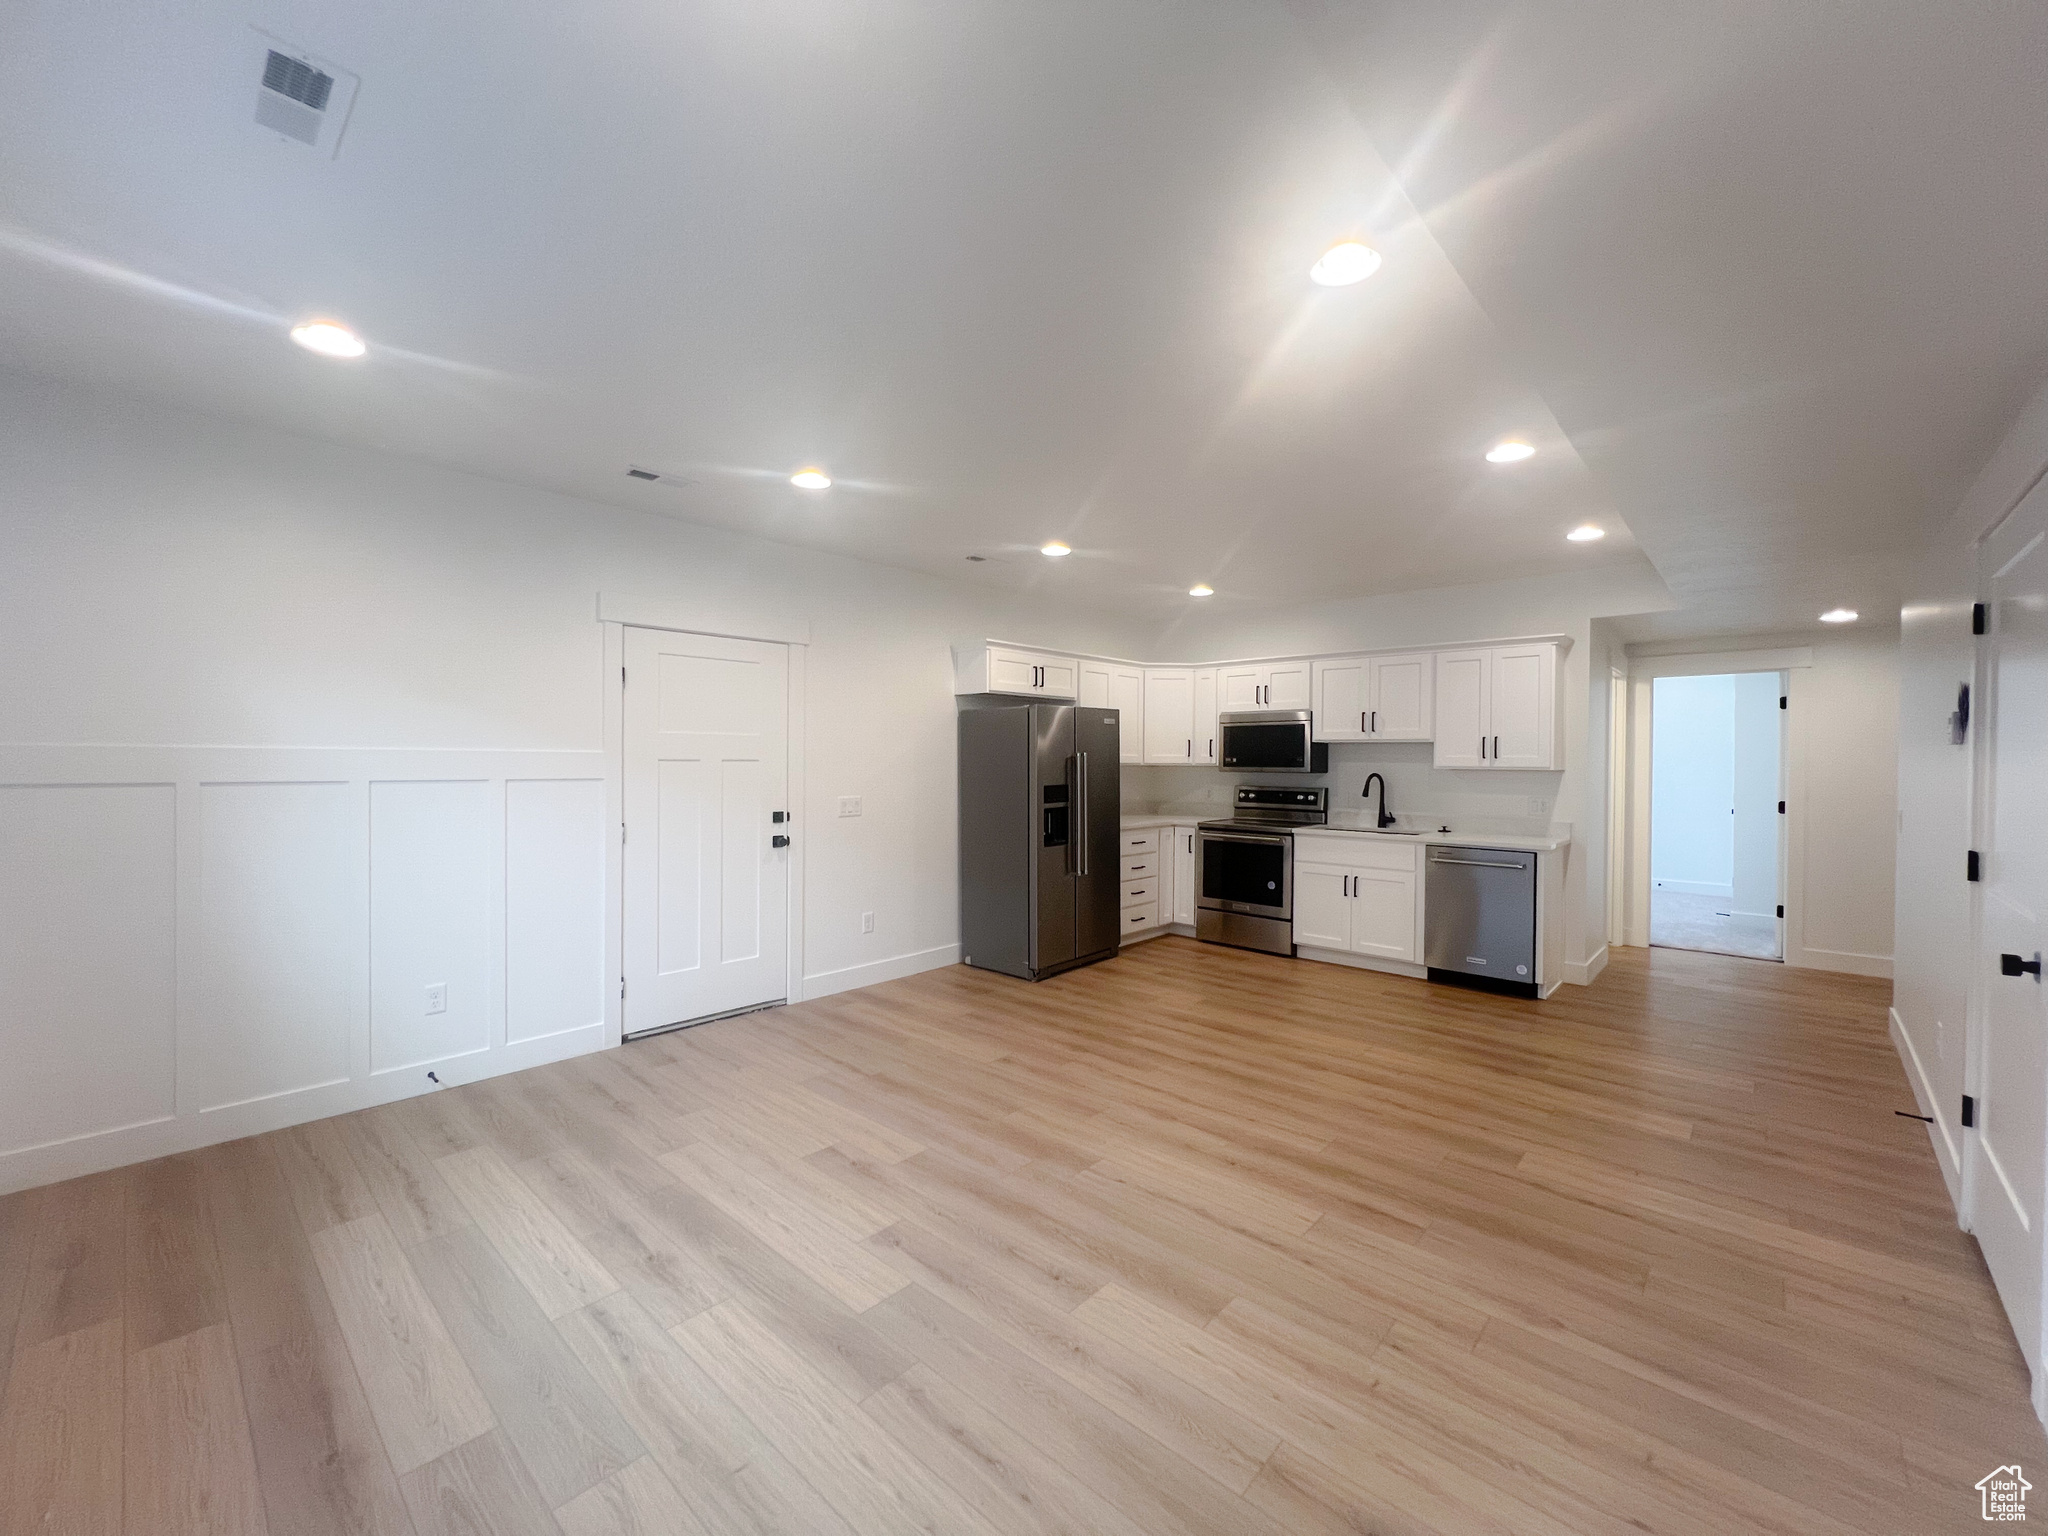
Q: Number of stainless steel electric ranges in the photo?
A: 1